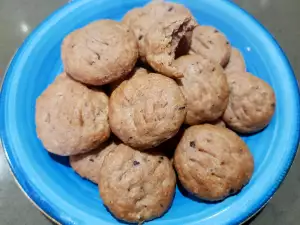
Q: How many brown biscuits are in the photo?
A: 12